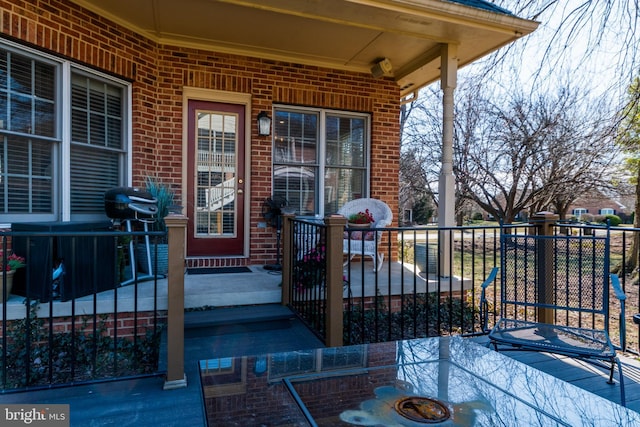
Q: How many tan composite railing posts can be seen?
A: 4